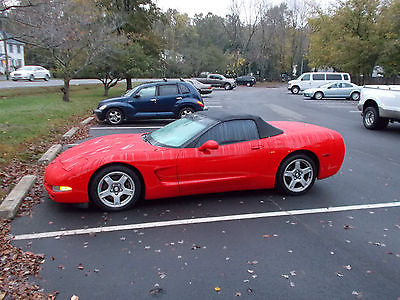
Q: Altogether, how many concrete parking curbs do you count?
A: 4